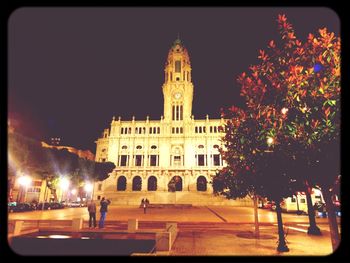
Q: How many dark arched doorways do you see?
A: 5